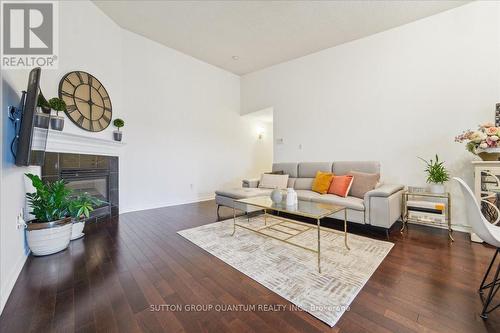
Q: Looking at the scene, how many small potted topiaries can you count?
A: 2